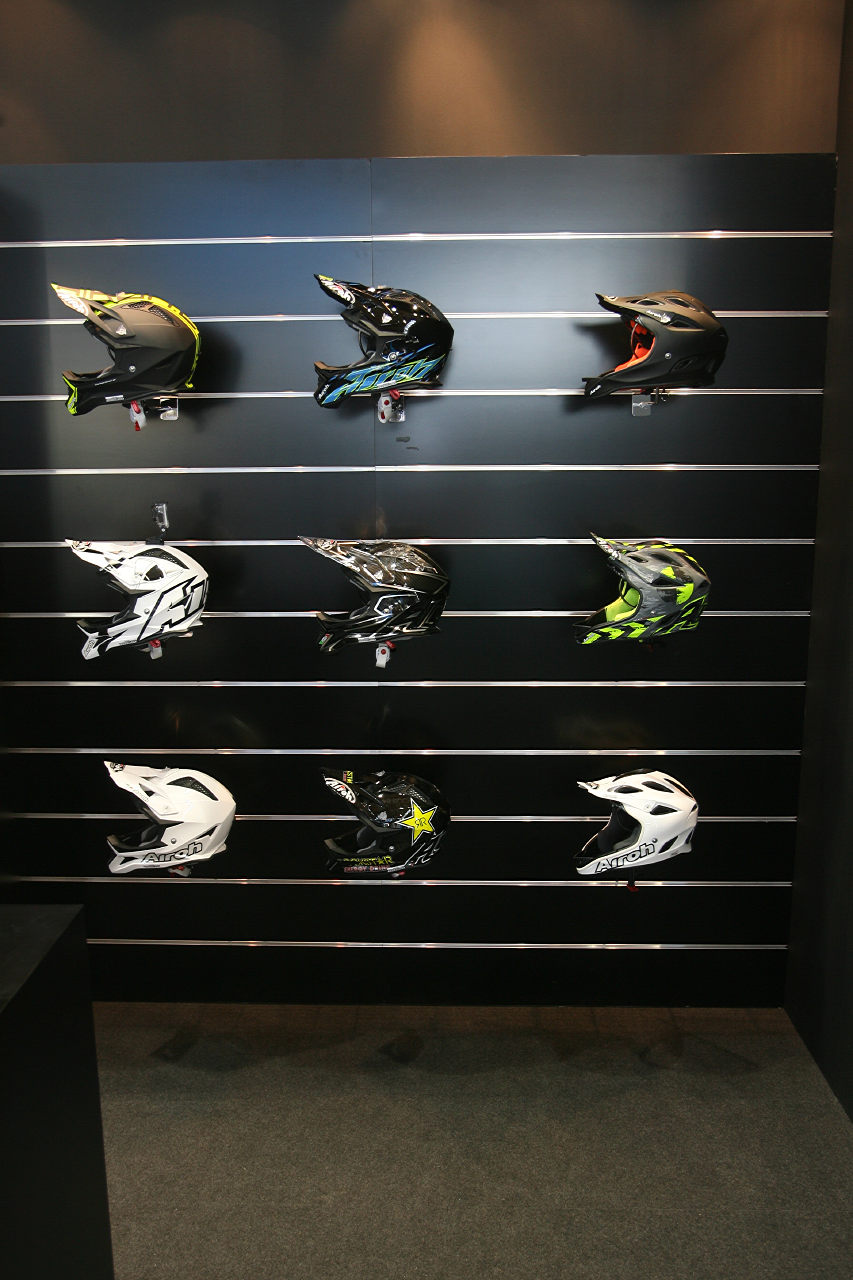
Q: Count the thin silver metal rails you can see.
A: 11